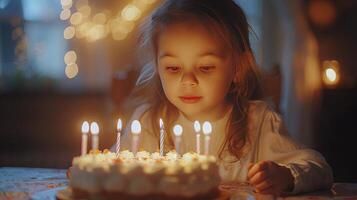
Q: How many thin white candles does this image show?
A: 8